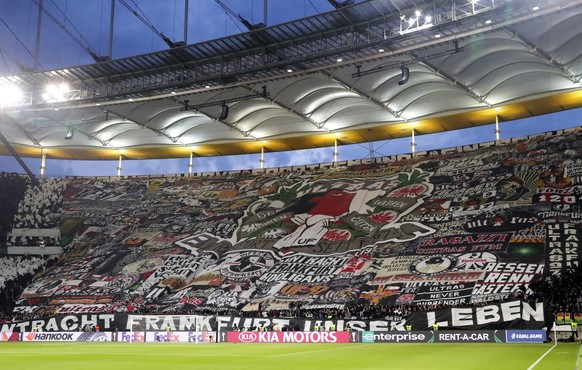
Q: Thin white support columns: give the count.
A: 7